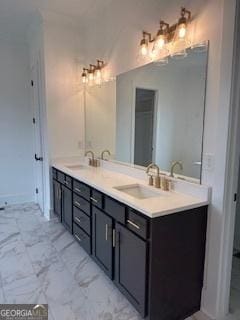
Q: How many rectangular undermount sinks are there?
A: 2